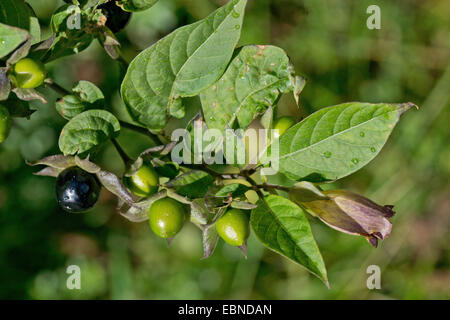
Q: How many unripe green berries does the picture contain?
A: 6